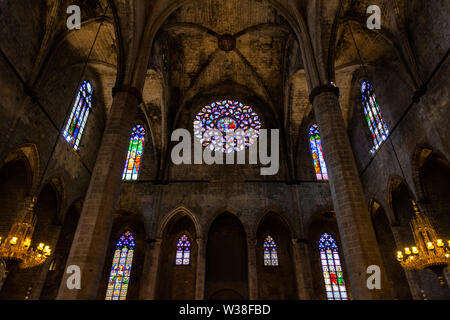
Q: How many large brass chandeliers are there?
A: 2